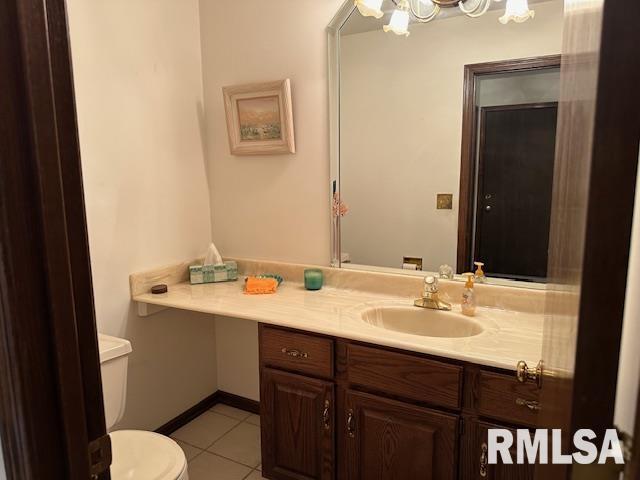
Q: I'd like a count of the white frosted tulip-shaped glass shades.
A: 3